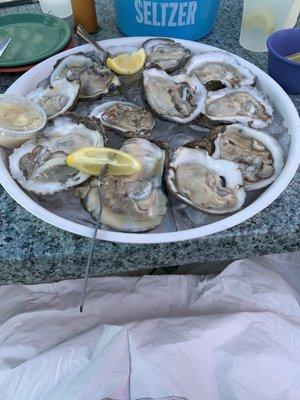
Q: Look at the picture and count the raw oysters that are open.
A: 11